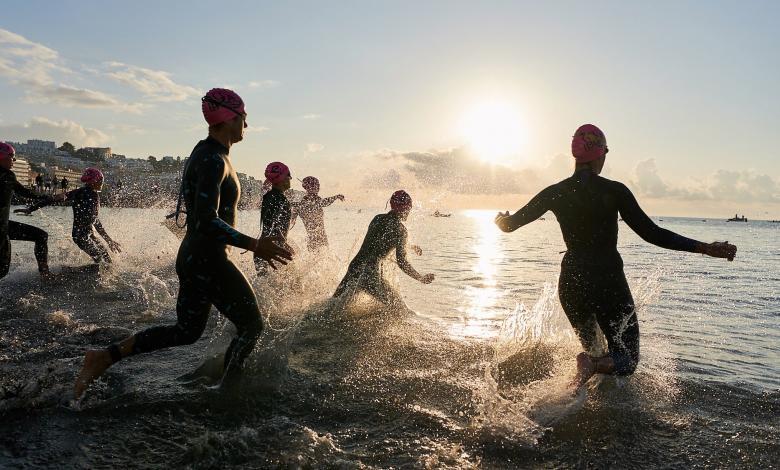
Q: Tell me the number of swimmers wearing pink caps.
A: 7